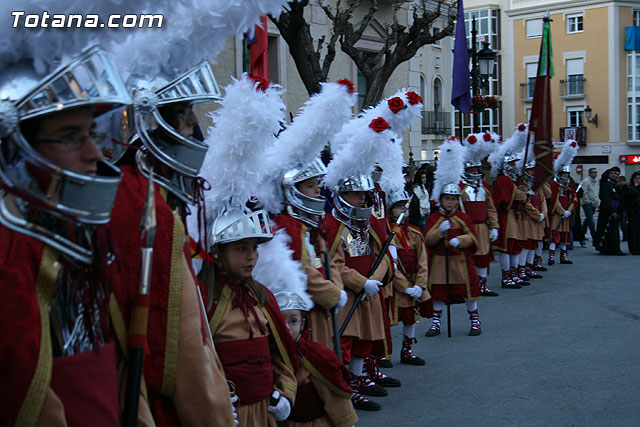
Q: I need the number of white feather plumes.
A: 13